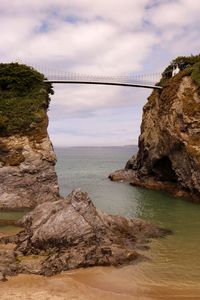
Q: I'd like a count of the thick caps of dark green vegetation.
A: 2